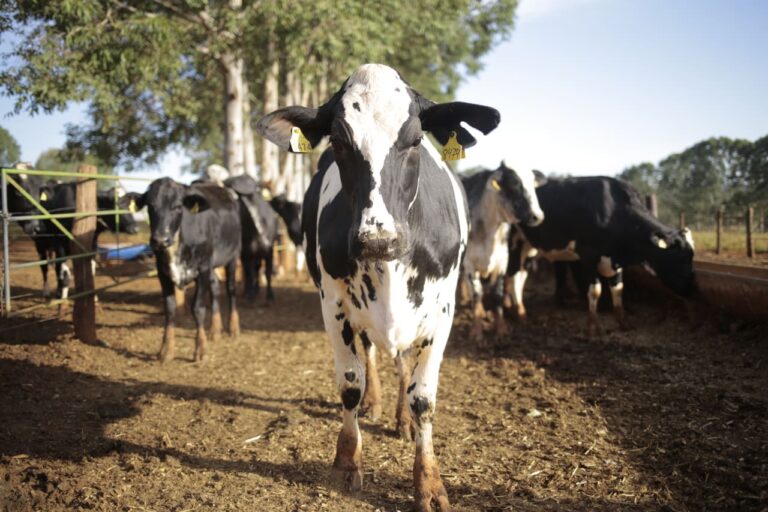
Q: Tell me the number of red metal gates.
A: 0